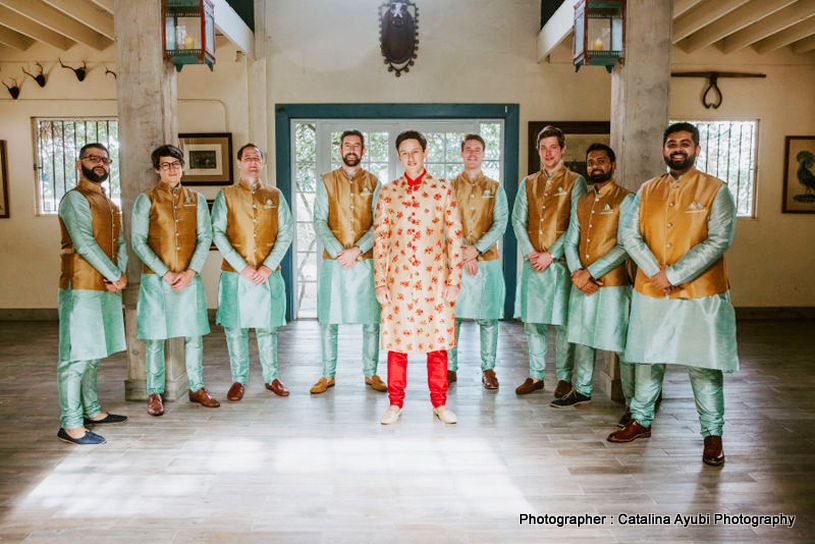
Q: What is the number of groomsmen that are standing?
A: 8